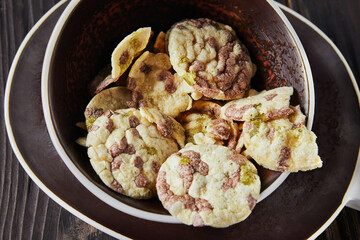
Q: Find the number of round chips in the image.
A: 3